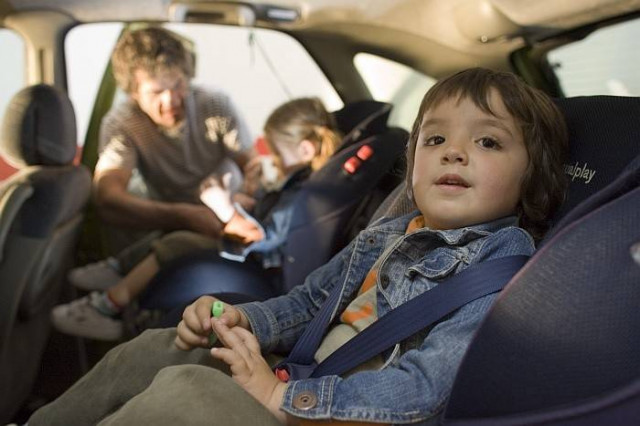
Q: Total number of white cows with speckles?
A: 0